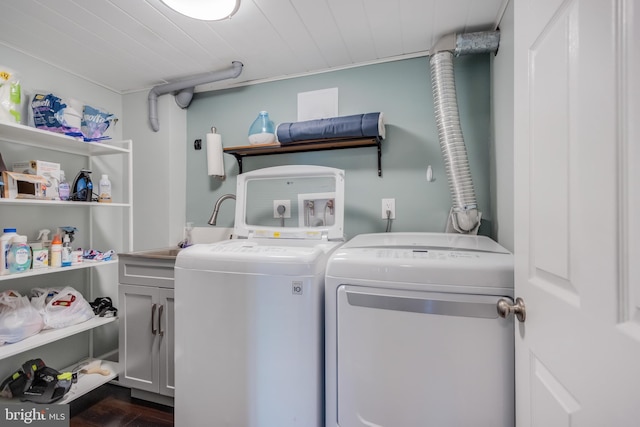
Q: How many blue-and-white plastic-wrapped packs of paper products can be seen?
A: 2